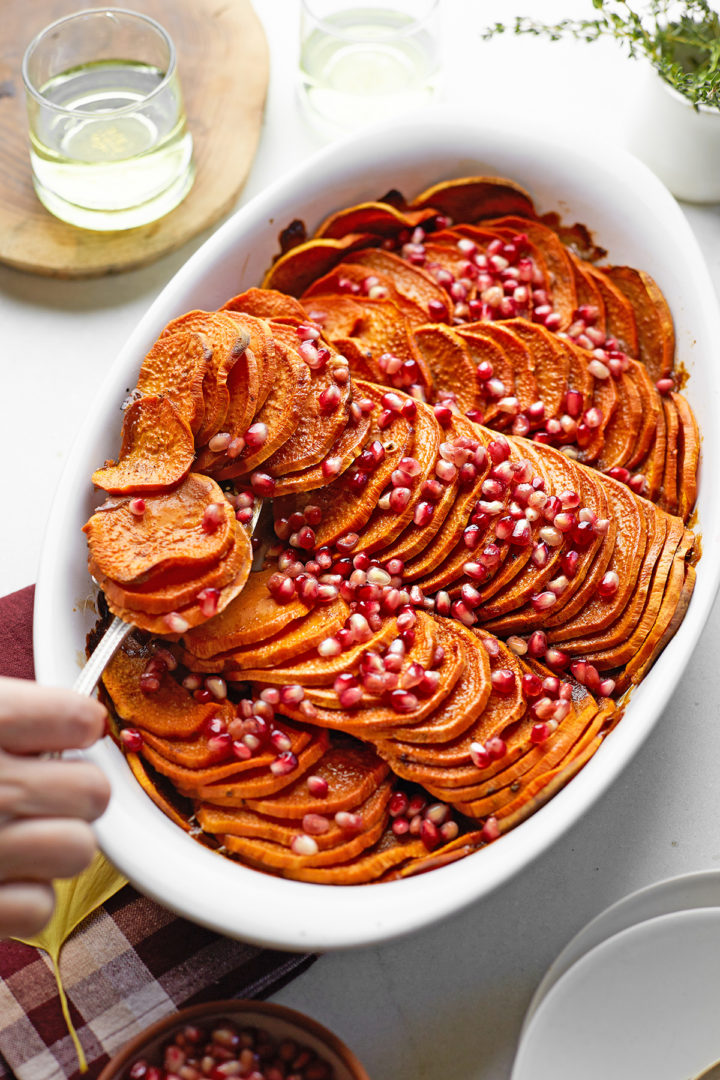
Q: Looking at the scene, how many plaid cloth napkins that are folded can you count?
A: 1